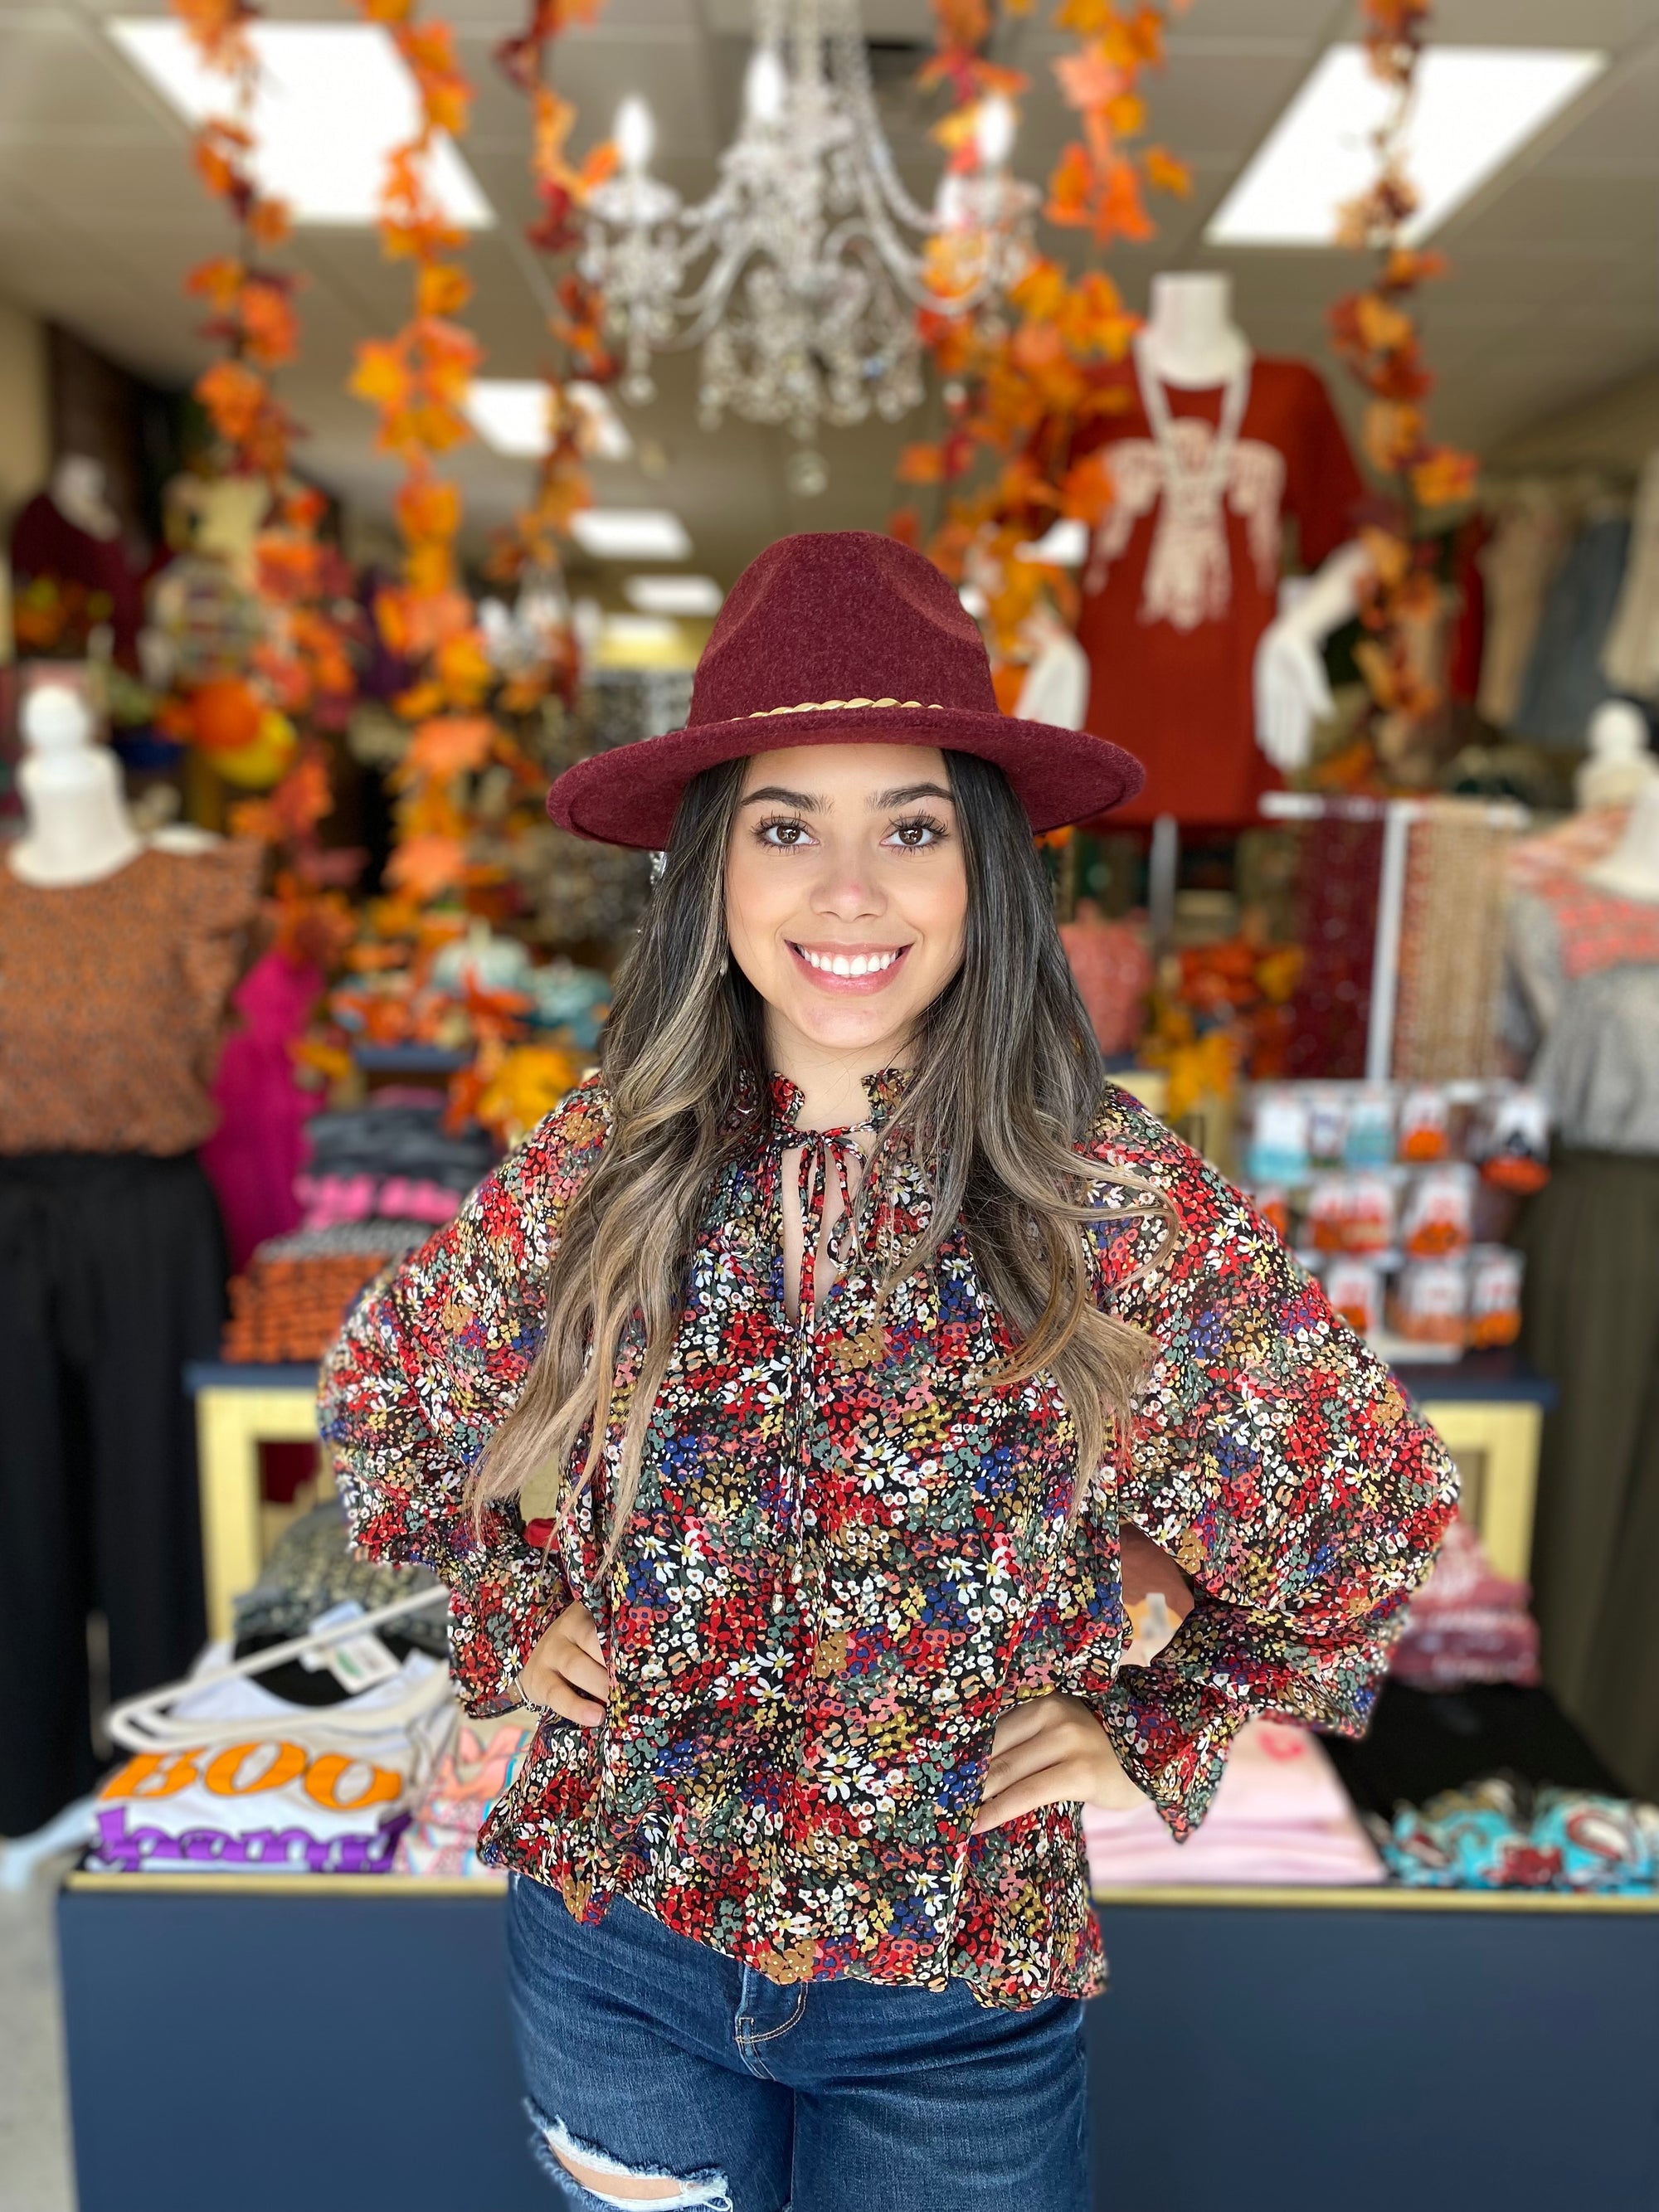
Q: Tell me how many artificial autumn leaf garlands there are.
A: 6